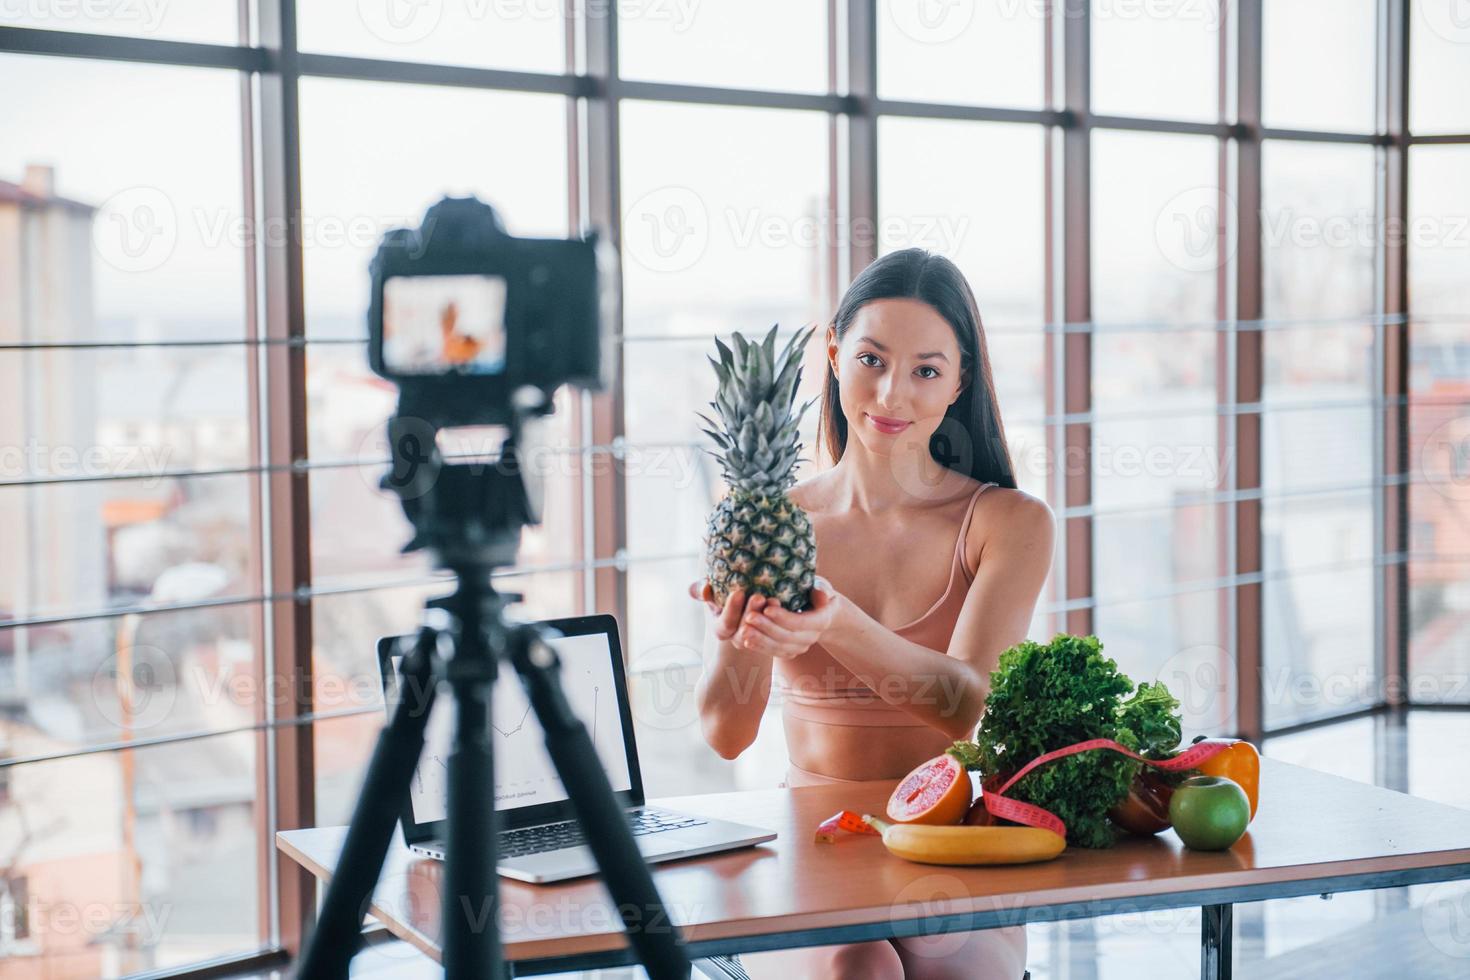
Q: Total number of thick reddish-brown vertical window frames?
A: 6